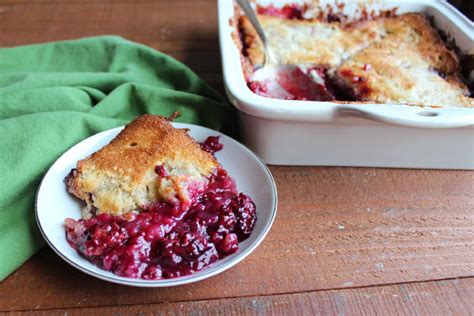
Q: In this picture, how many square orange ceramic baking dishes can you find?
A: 0